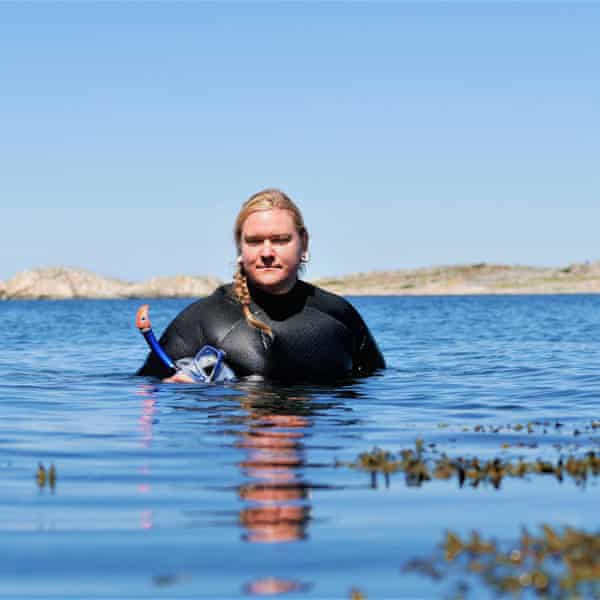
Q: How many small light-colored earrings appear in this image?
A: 2